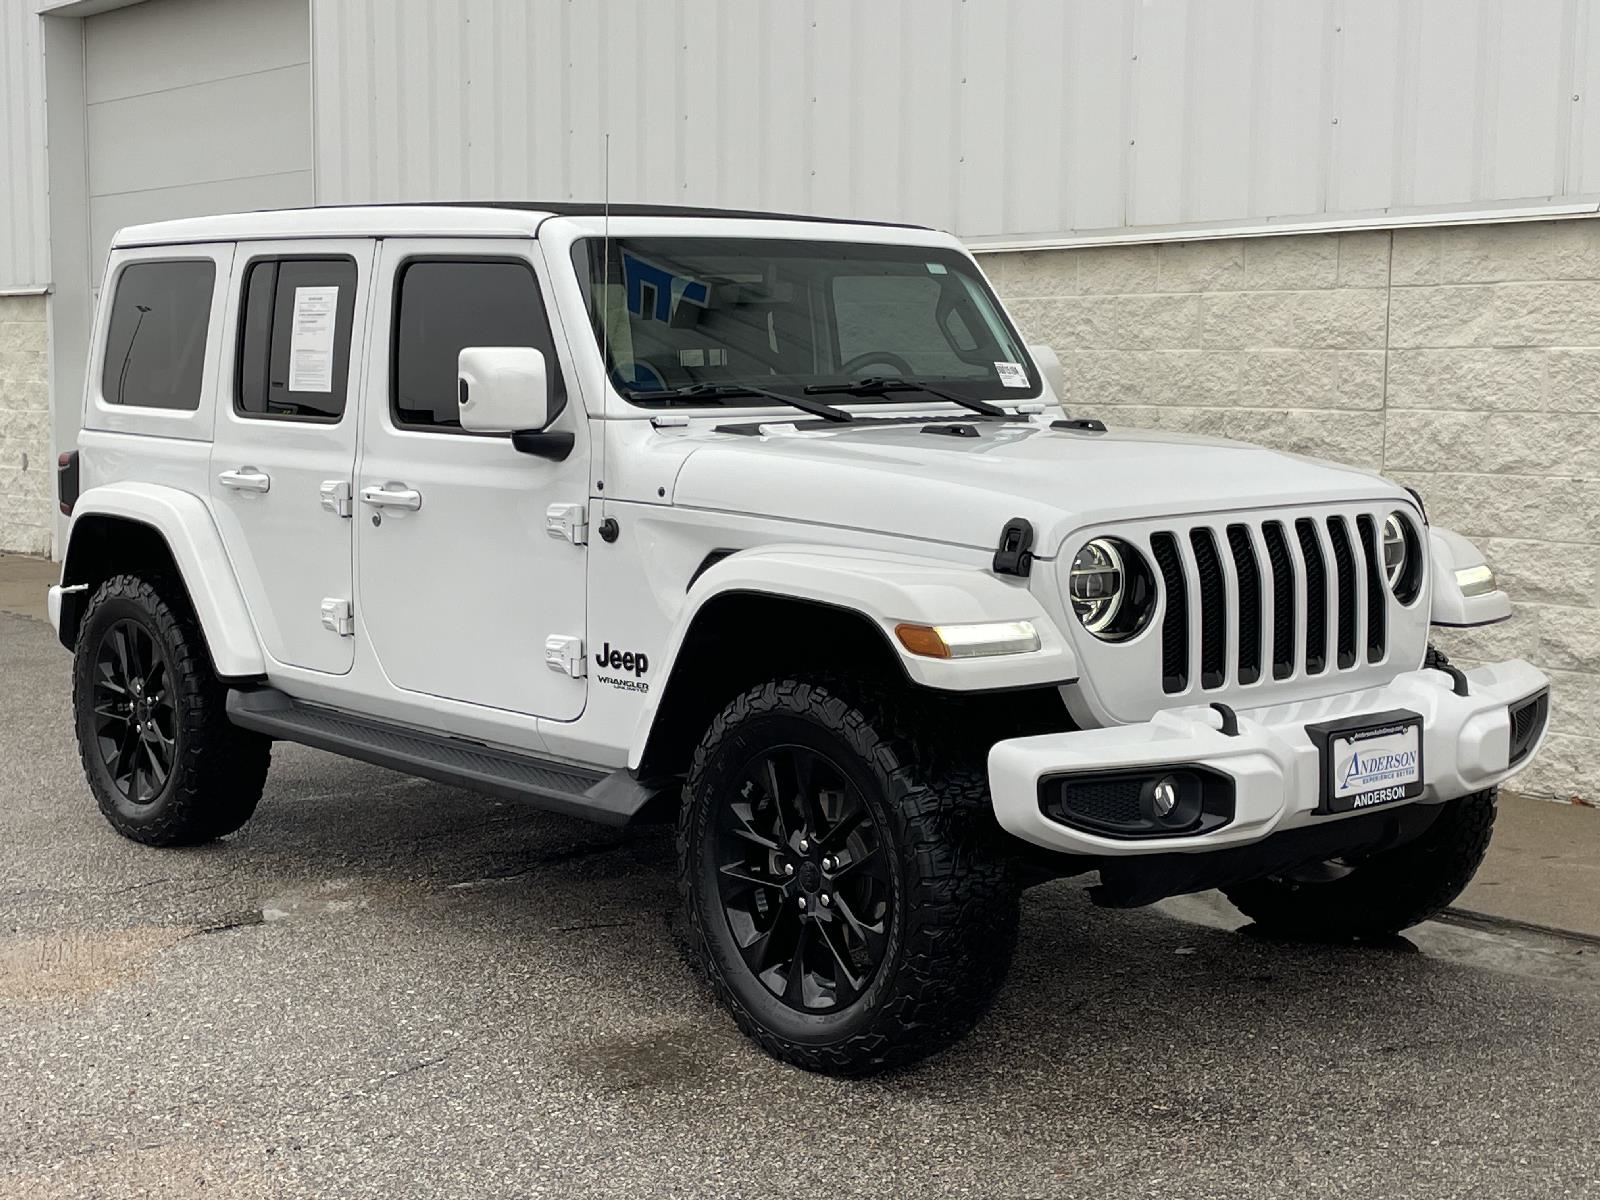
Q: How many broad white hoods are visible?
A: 1